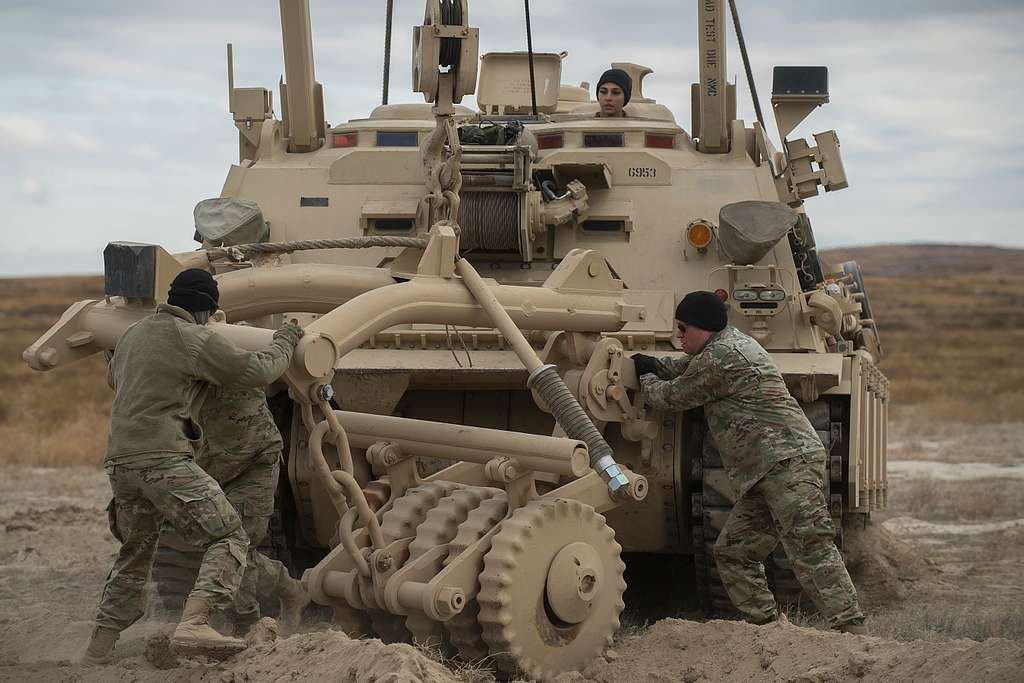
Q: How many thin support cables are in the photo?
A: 3